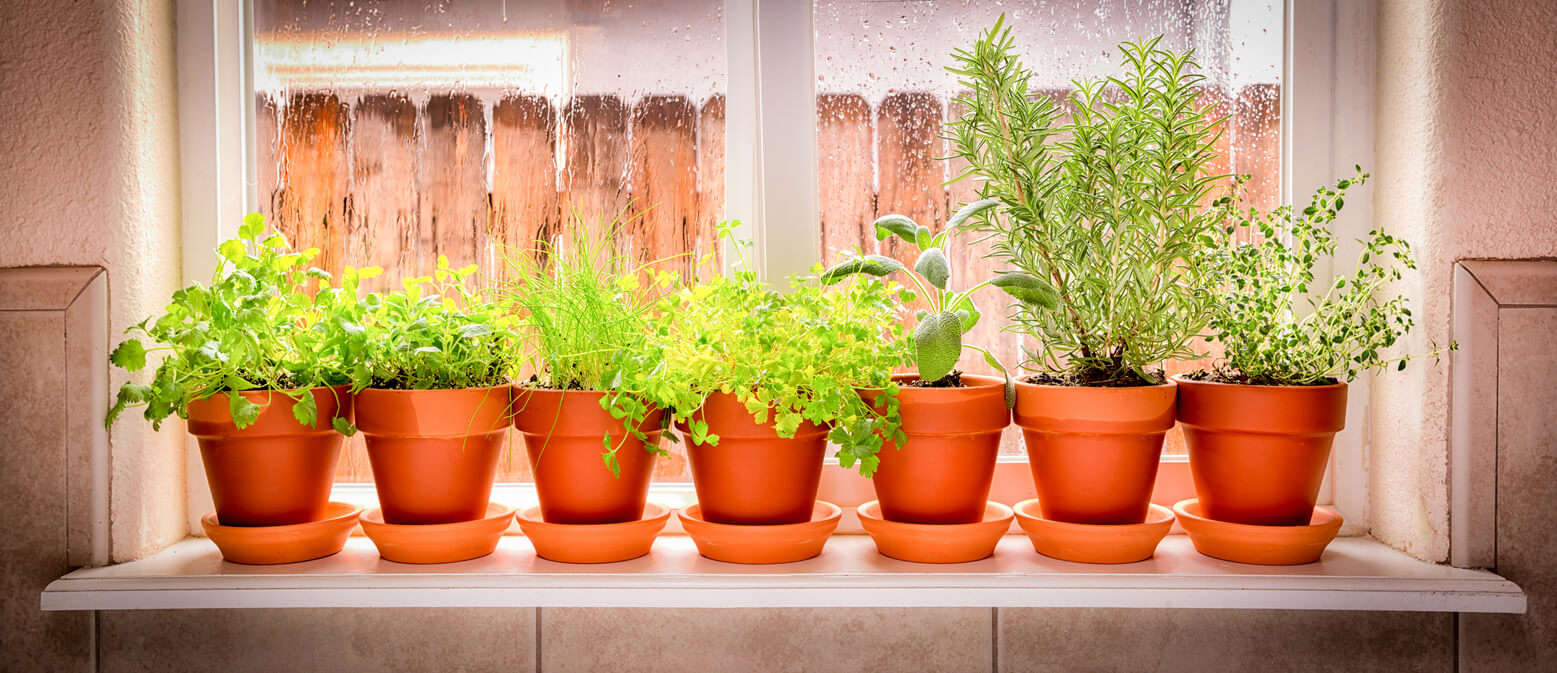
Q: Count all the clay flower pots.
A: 7